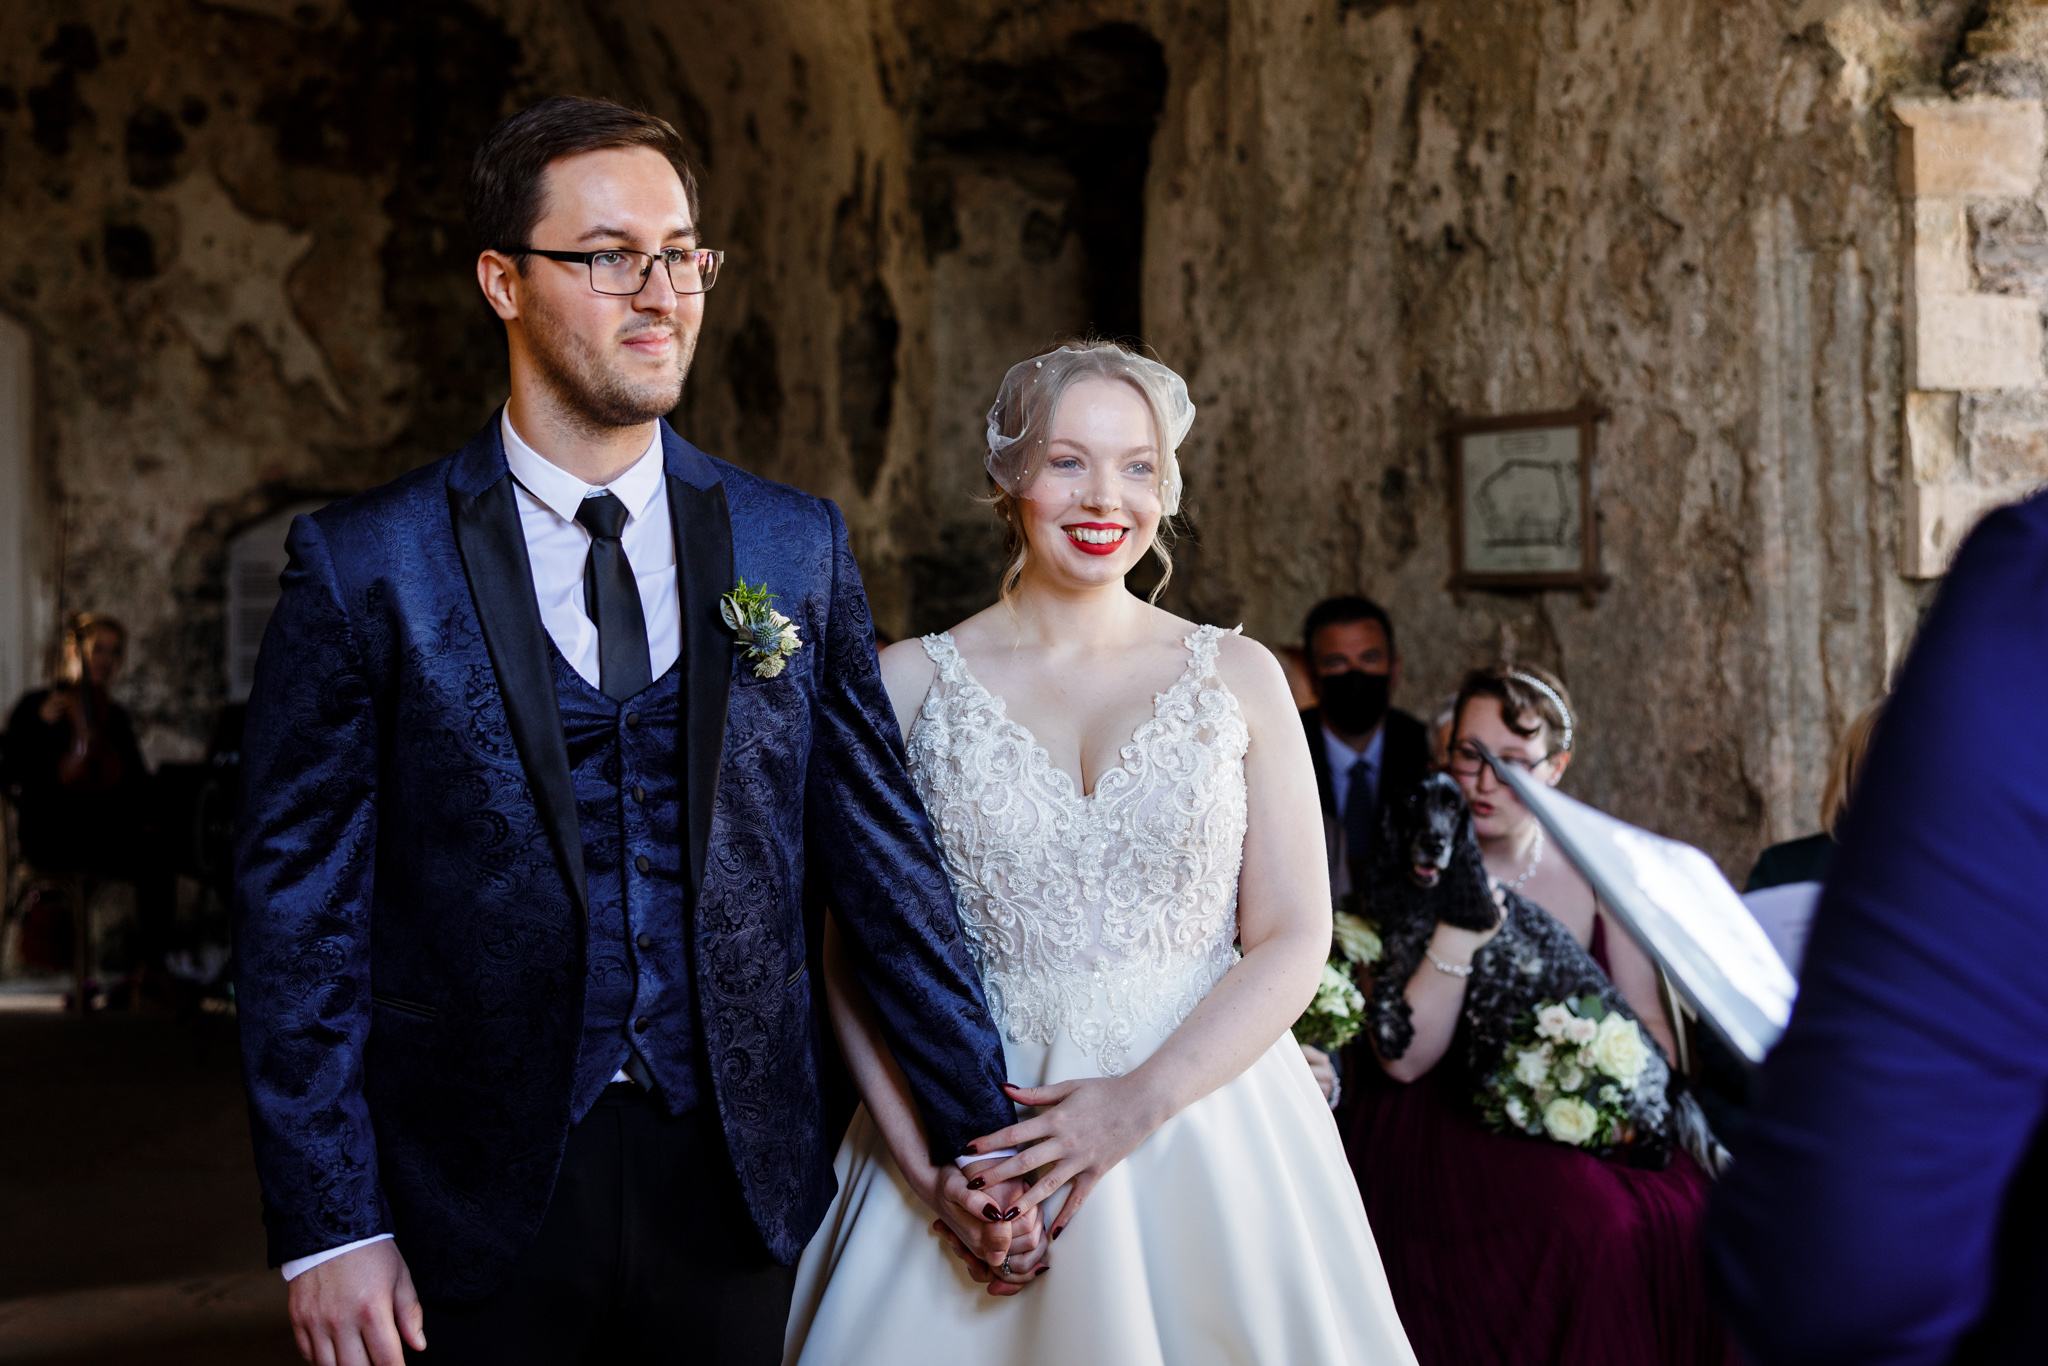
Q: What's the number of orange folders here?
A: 0